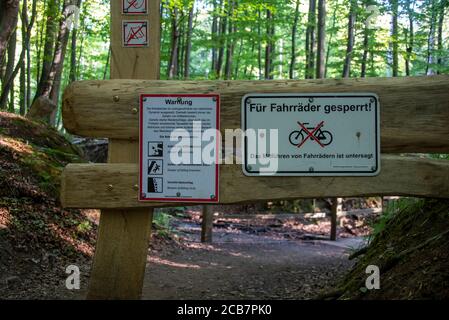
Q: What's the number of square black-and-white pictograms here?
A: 3